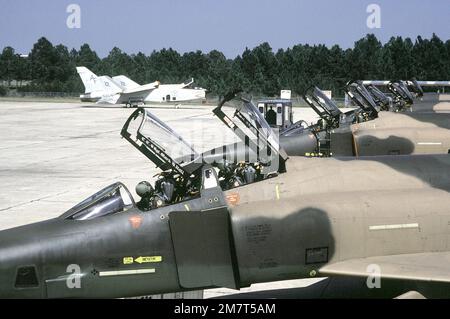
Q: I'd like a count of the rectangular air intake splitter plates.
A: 2